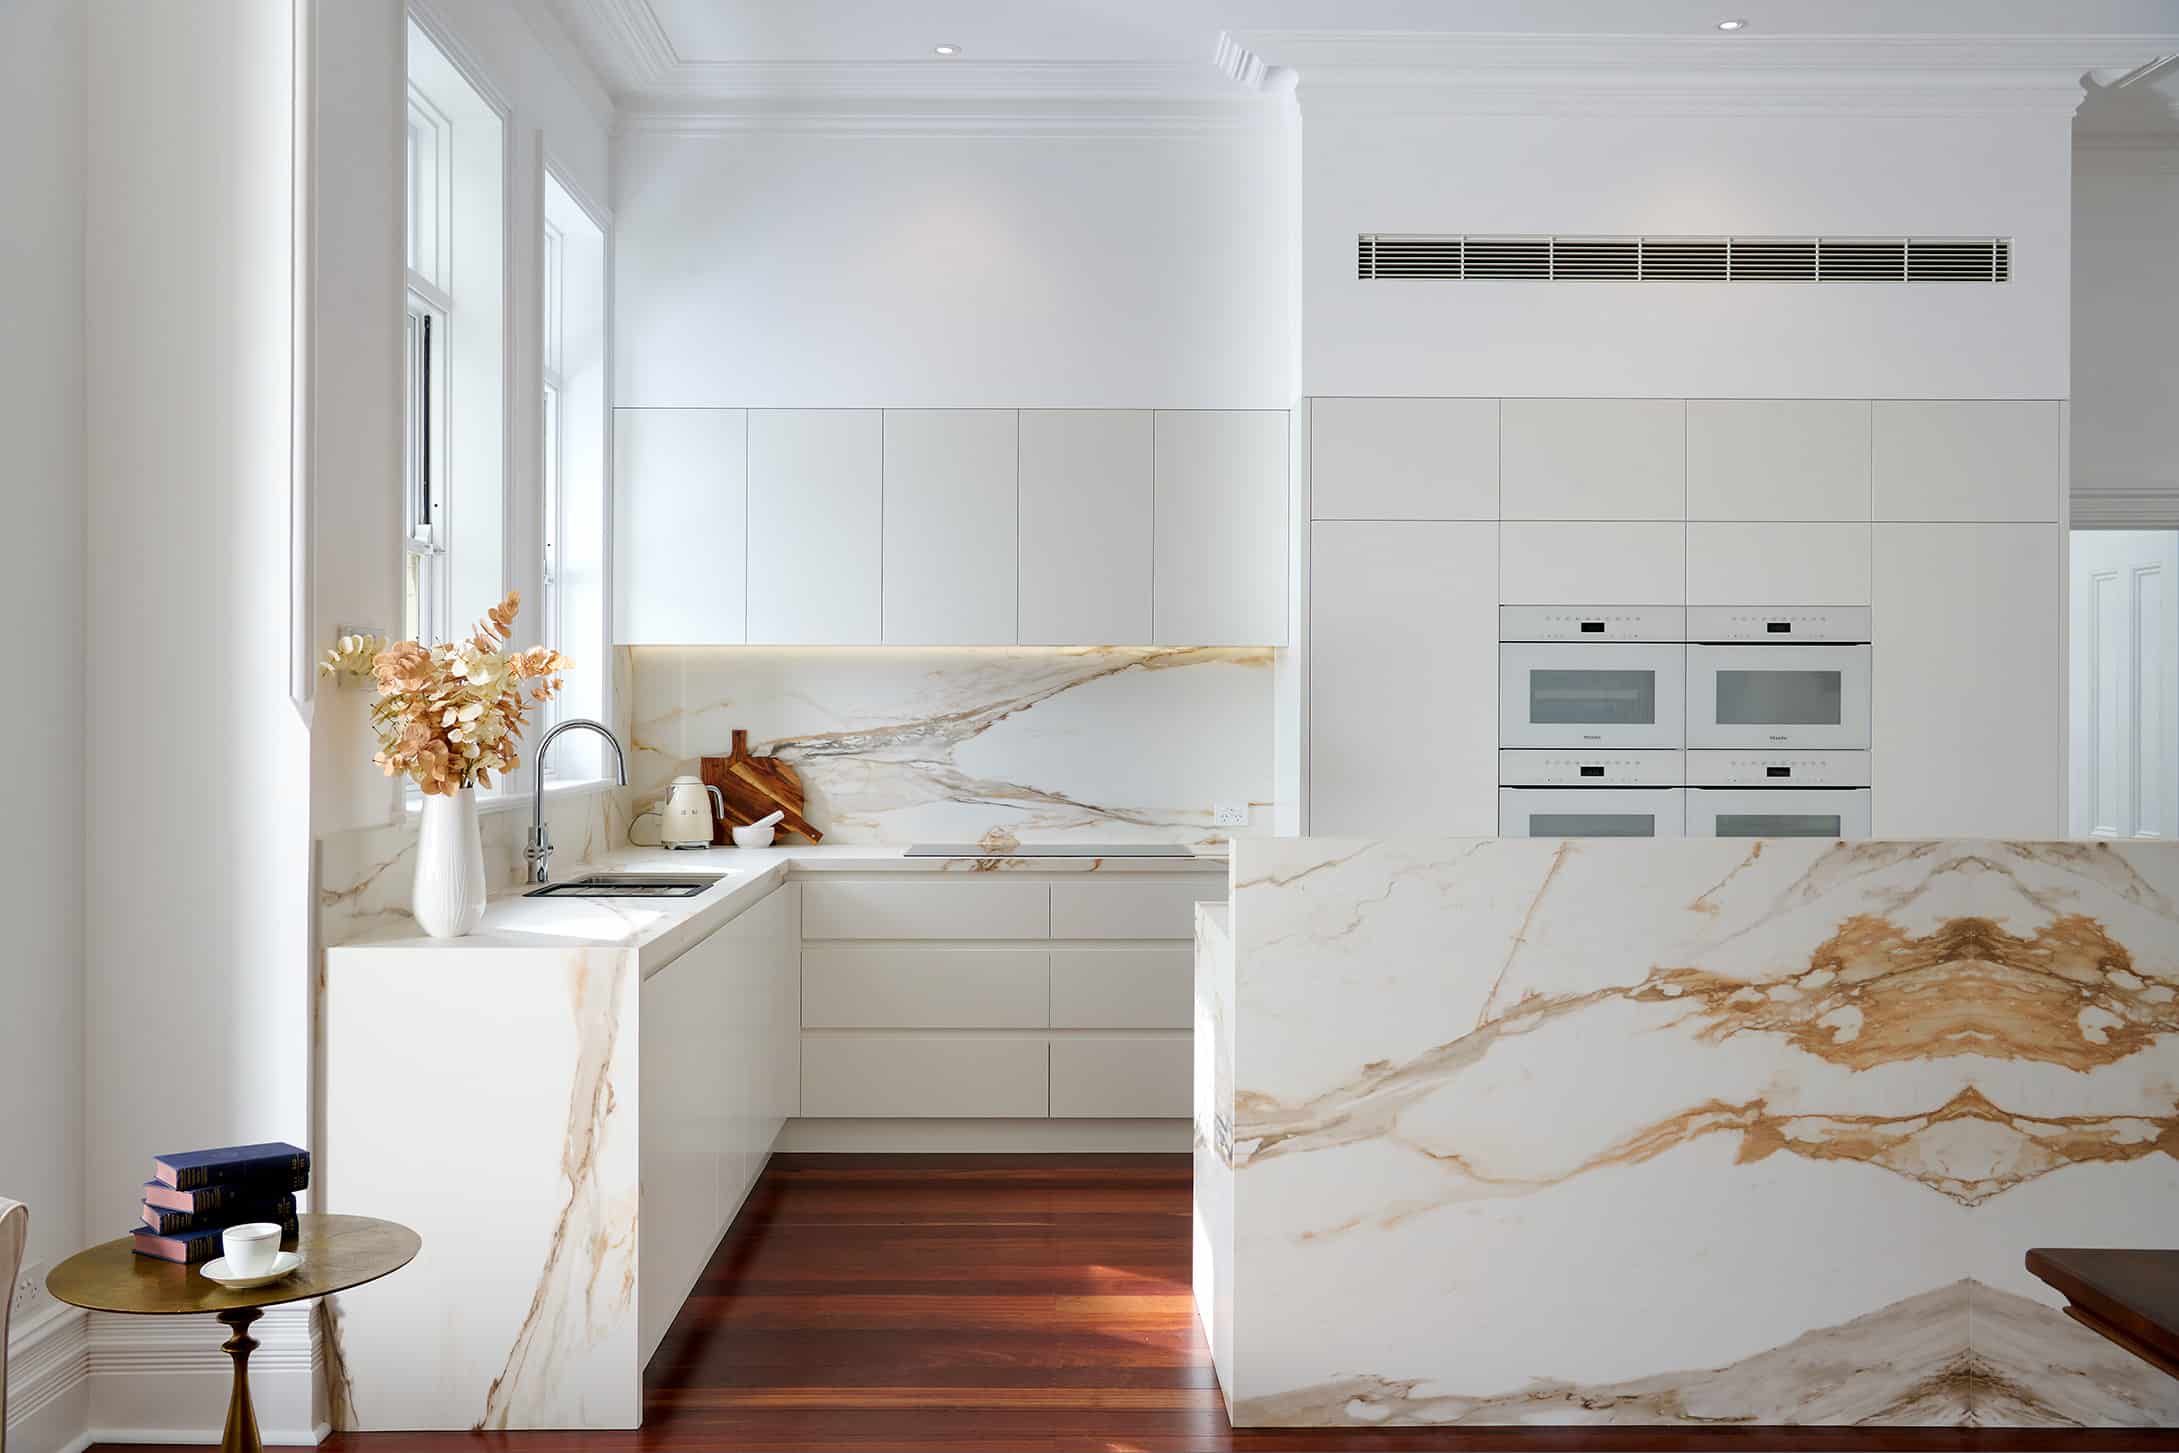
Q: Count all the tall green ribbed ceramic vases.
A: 0